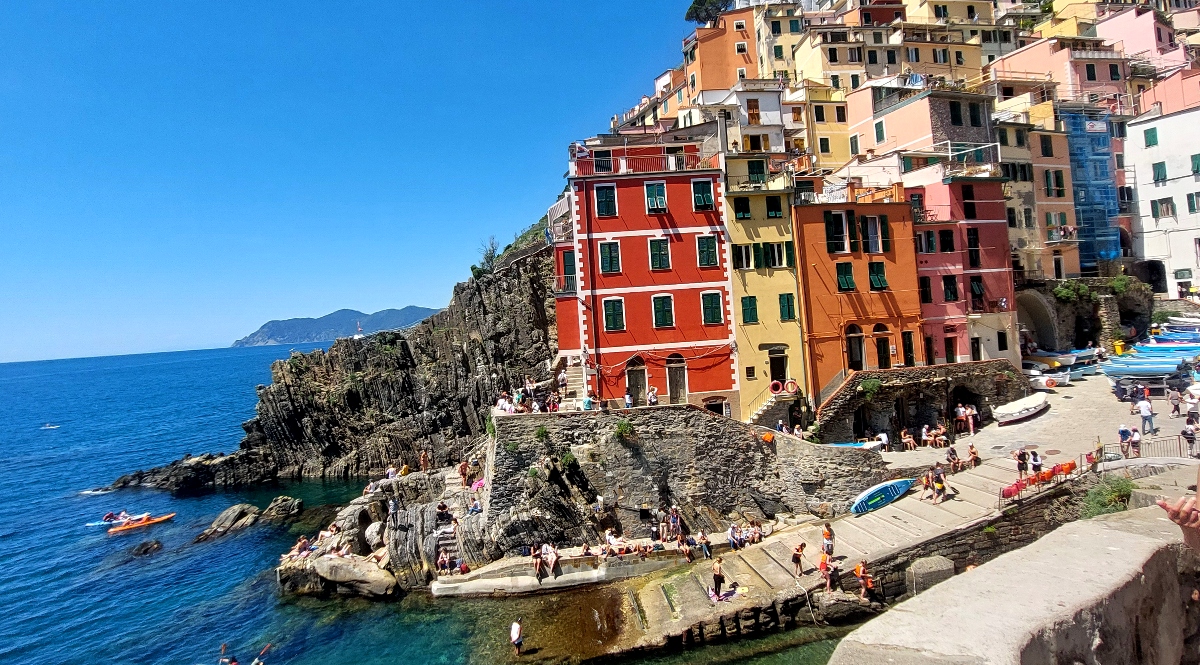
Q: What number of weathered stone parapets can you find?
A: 1